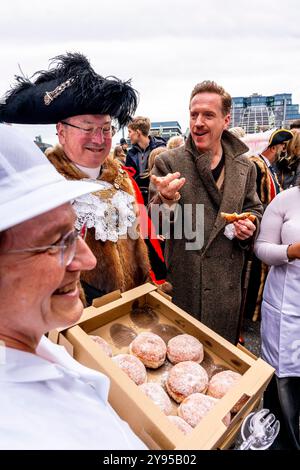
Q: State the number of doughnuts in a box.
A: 9